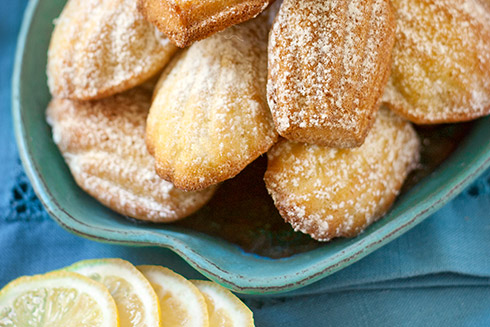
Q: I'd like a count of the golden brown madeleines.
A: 7